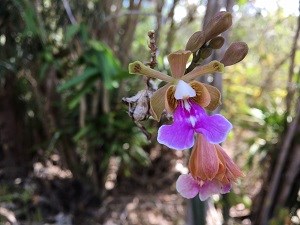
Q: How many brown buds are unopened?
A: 5